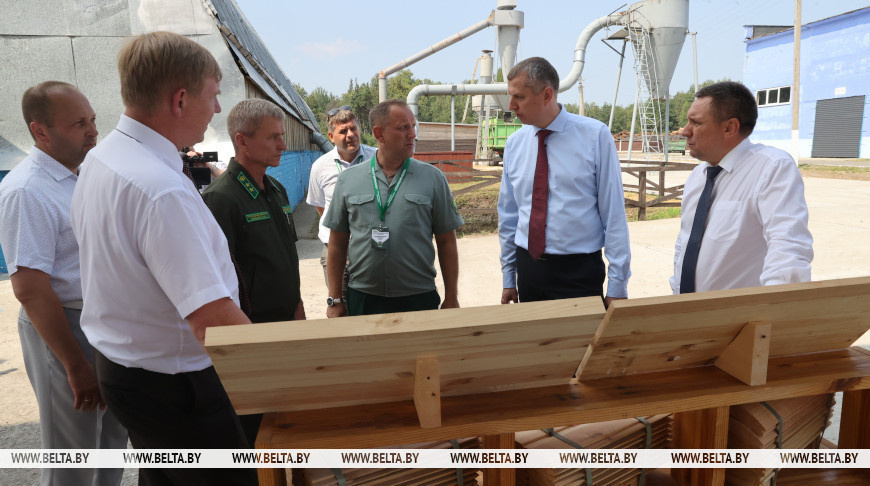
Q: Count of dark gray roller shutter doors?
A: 1